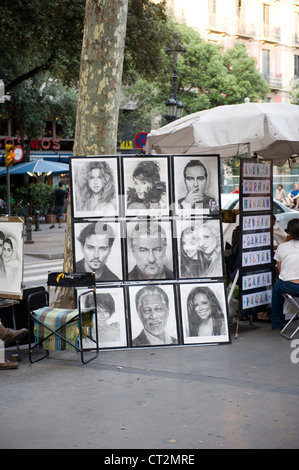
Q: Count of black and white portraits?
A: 10